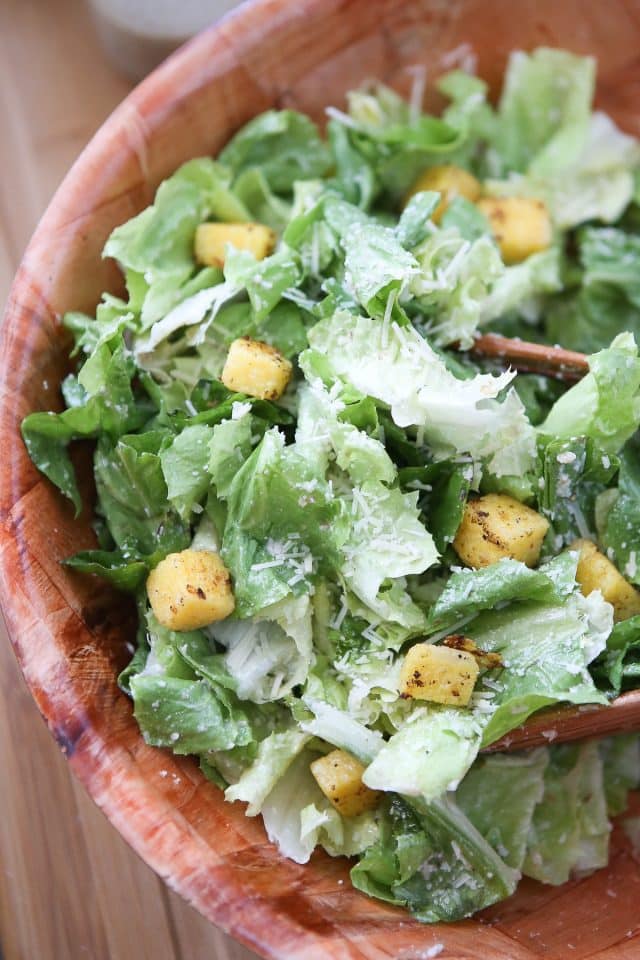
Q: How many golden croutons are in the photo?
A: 9